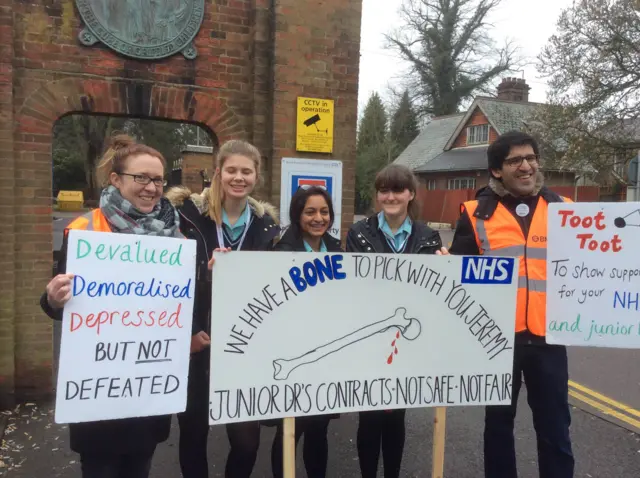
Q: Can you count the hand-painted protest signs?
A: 3